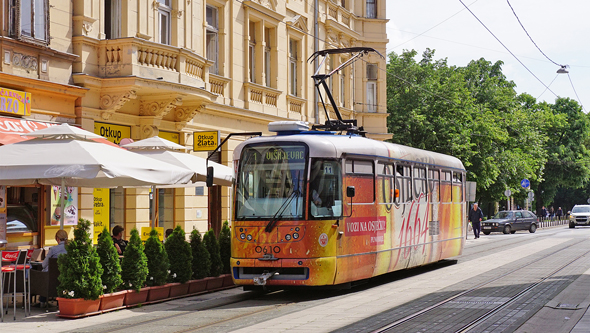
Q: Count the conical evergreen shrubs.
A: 8